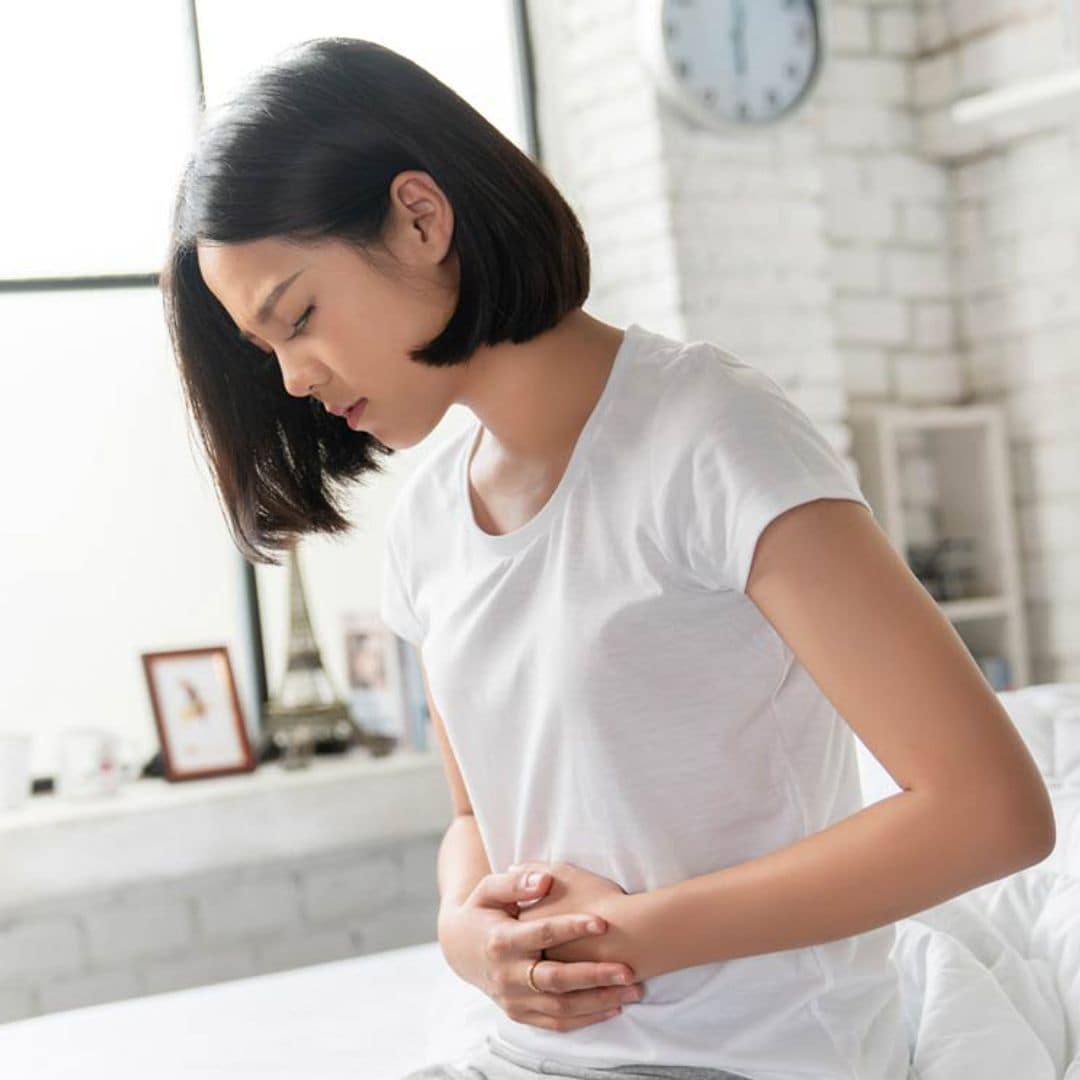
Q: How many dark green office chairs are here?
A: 0